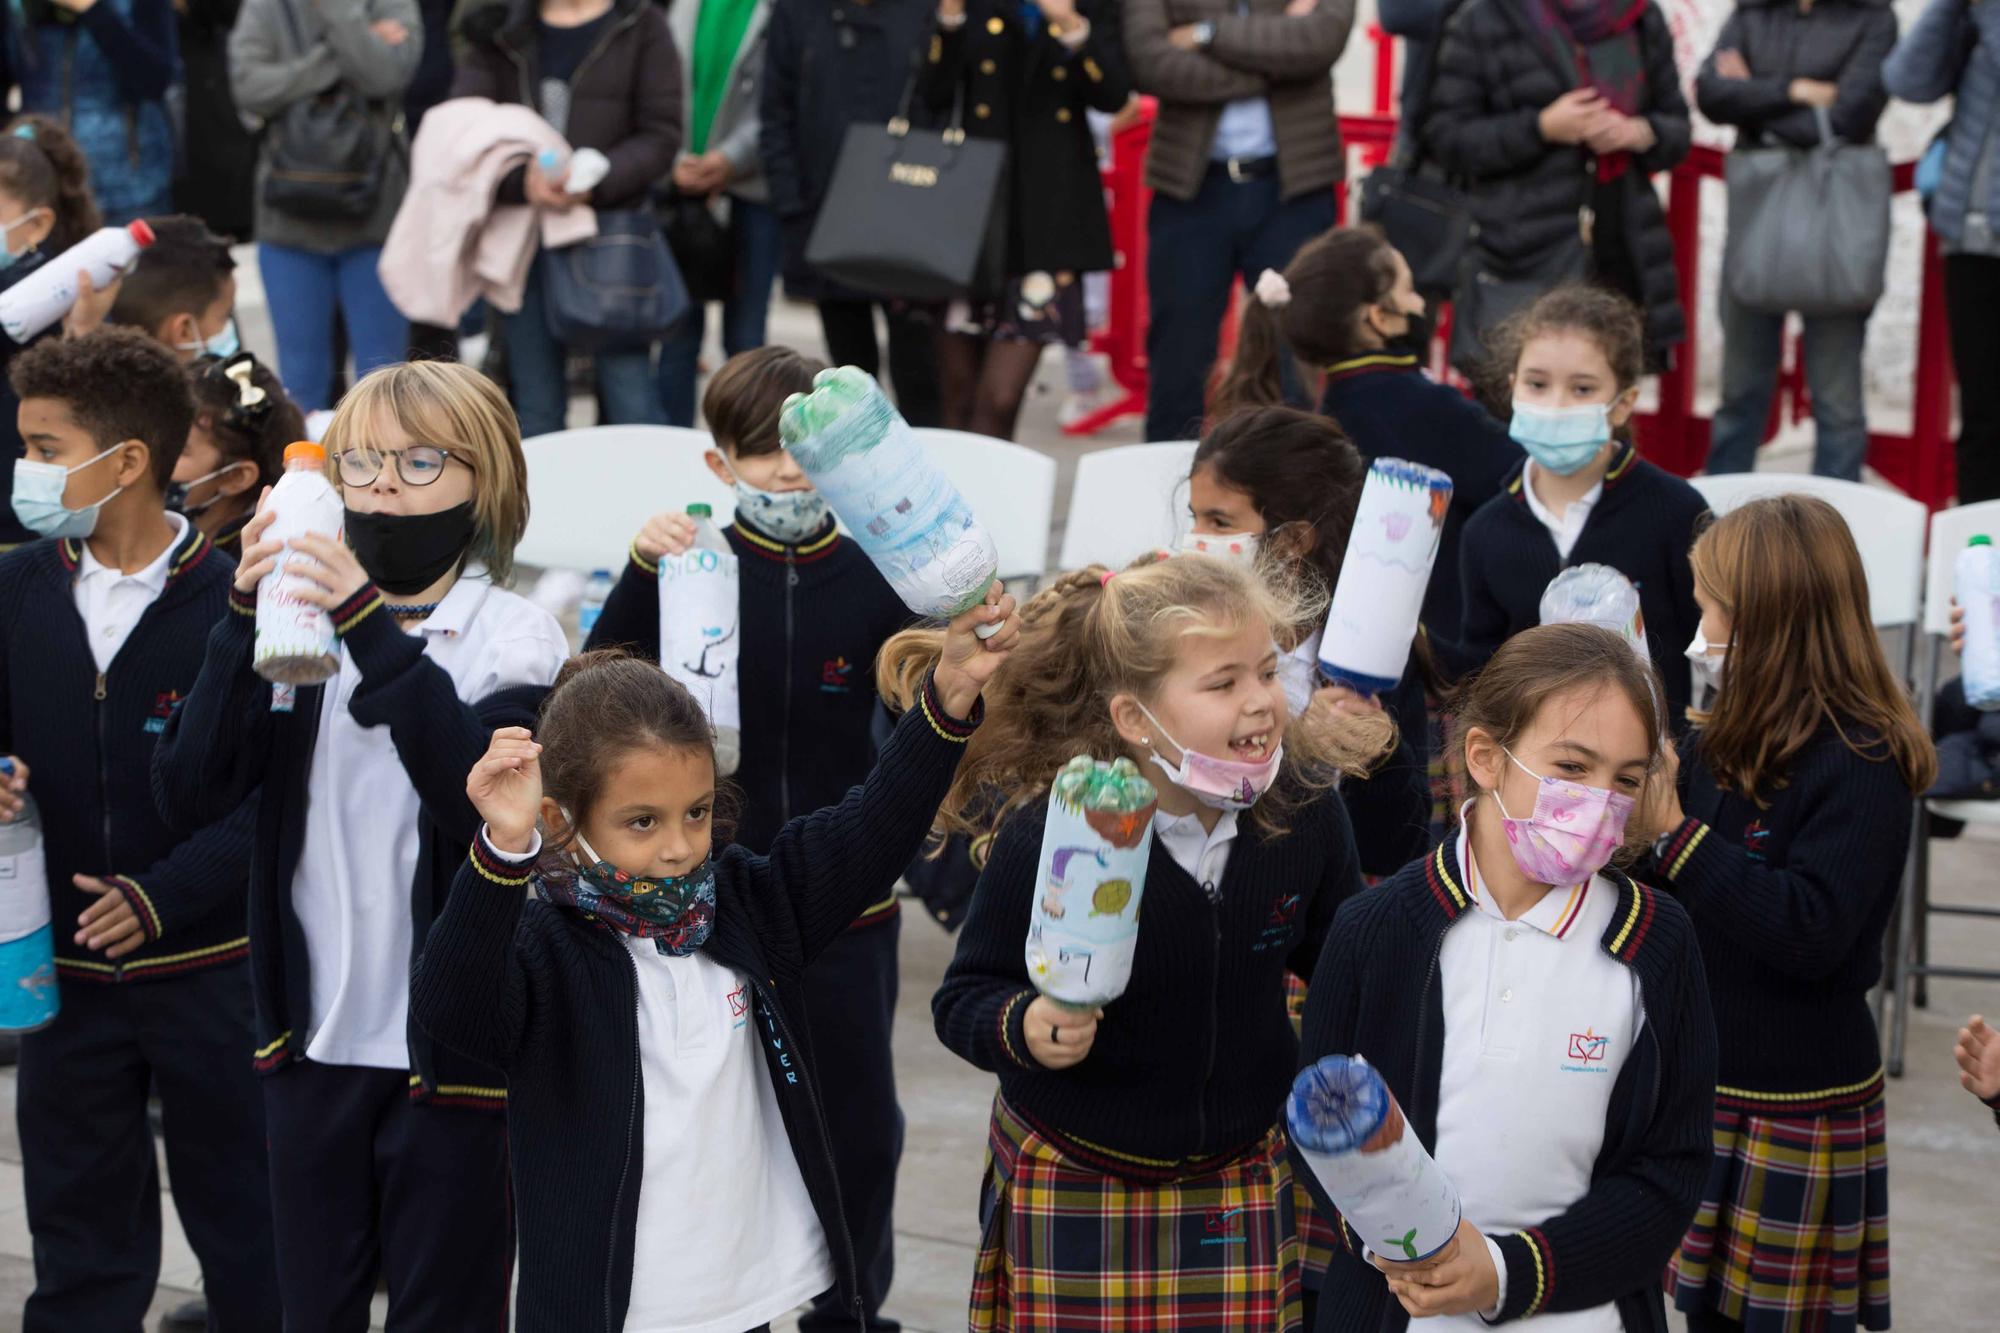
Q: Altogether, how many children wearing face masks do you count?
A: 13